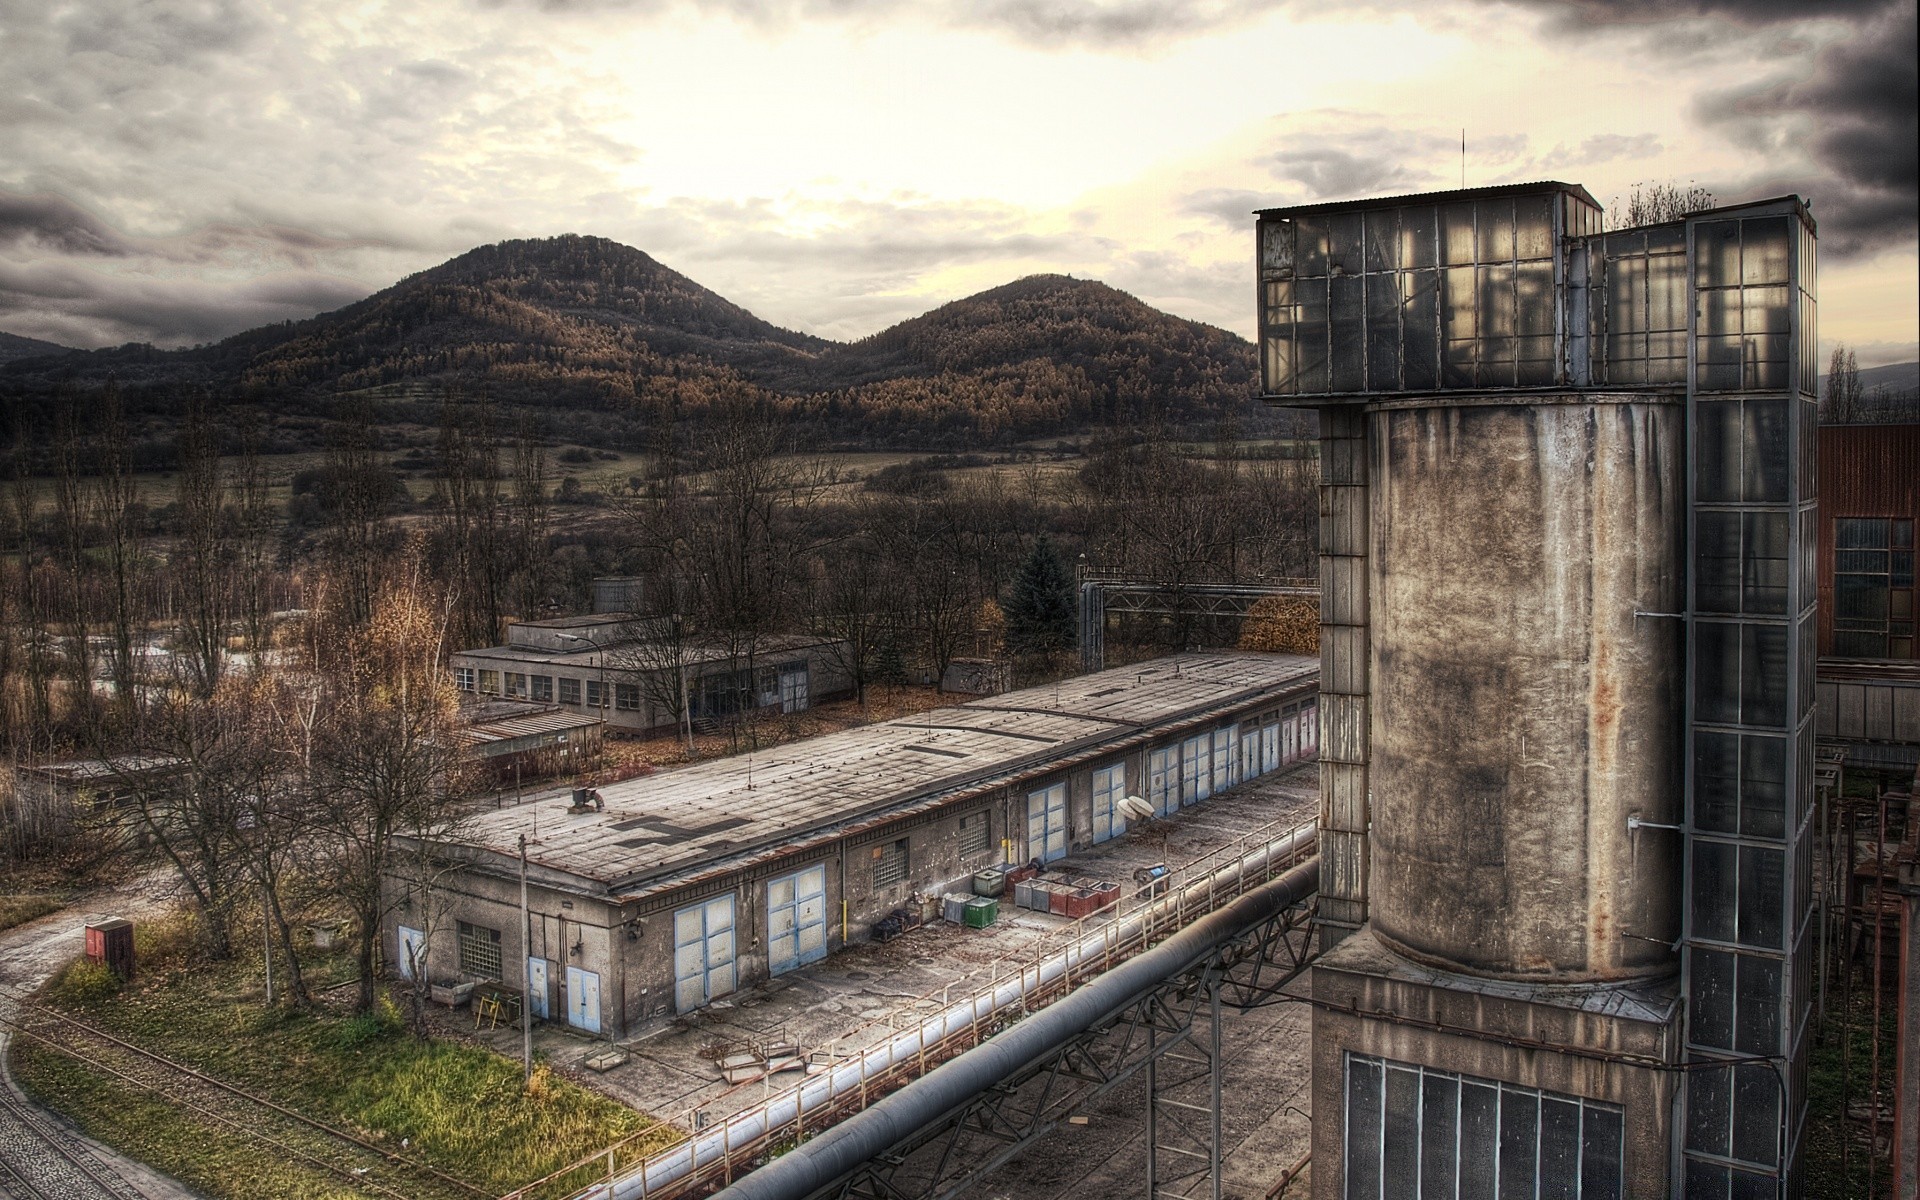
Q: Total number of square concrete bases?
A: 1